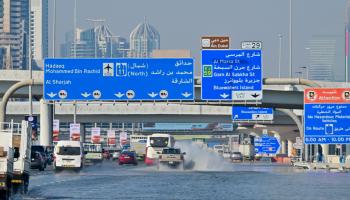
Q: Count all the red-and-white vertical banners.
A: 5